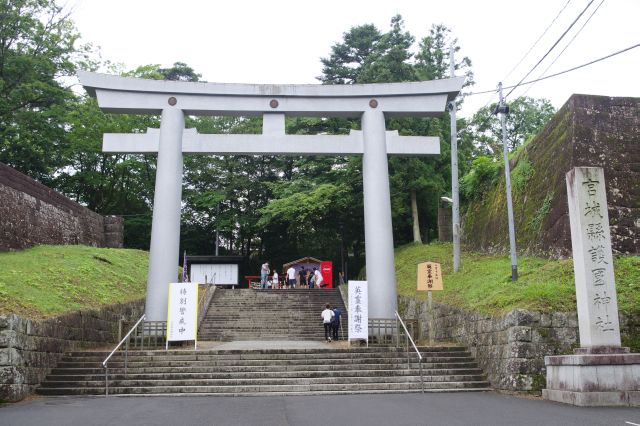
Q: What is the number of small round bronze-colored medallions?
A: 3